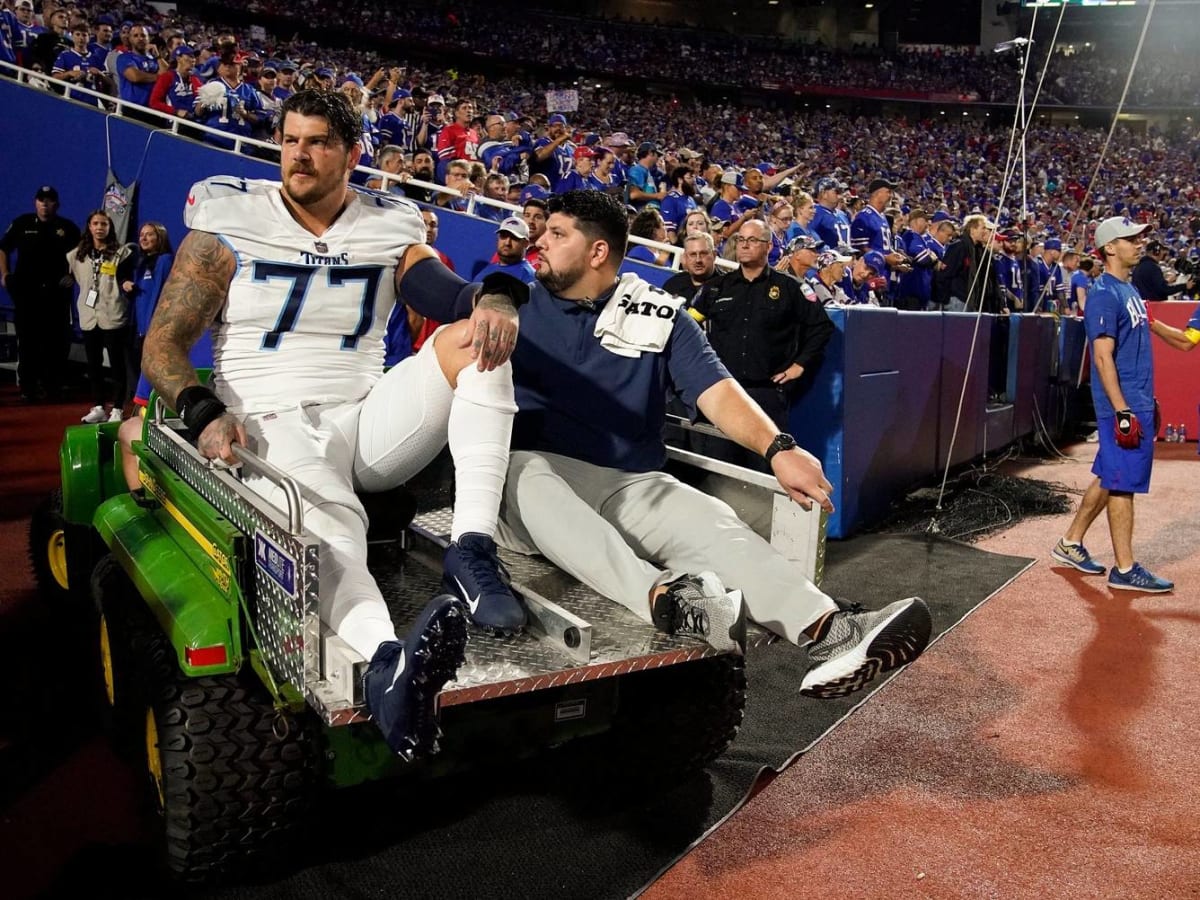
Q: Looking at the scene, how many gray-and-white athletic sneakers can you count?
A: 2